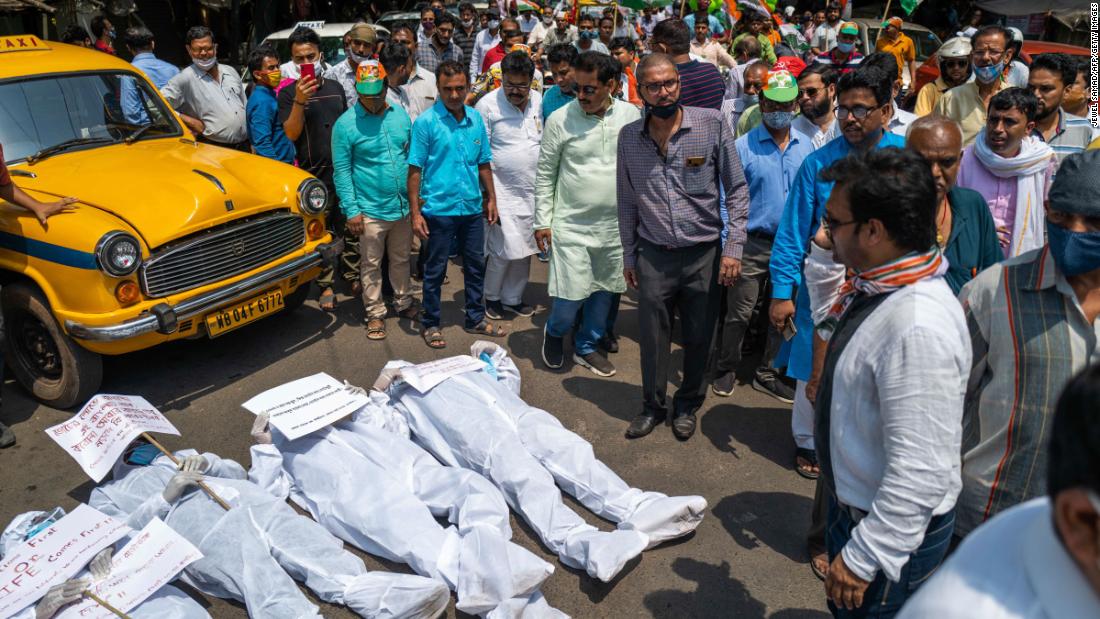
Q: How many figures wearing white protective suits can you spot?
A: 4